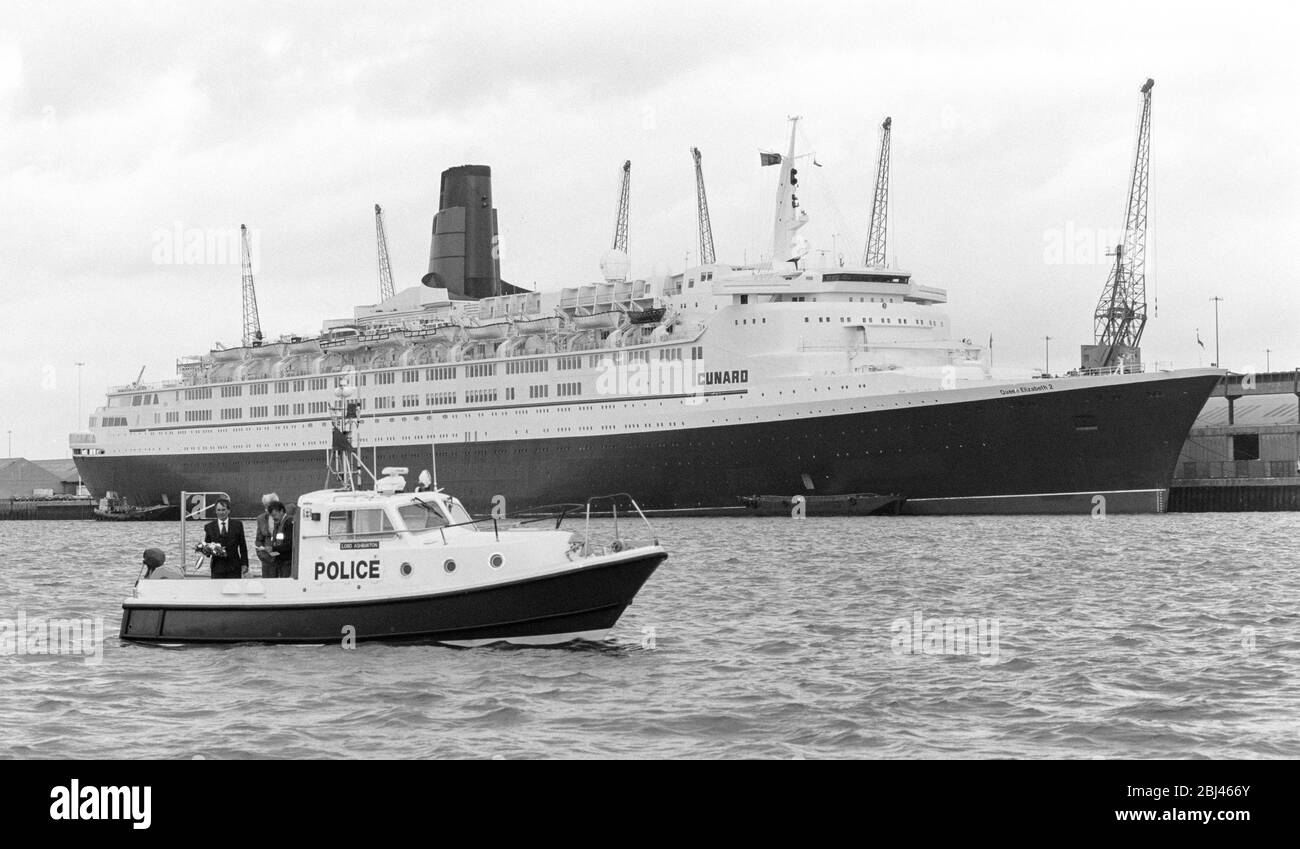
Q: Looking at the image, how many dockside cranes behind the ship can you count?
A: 6